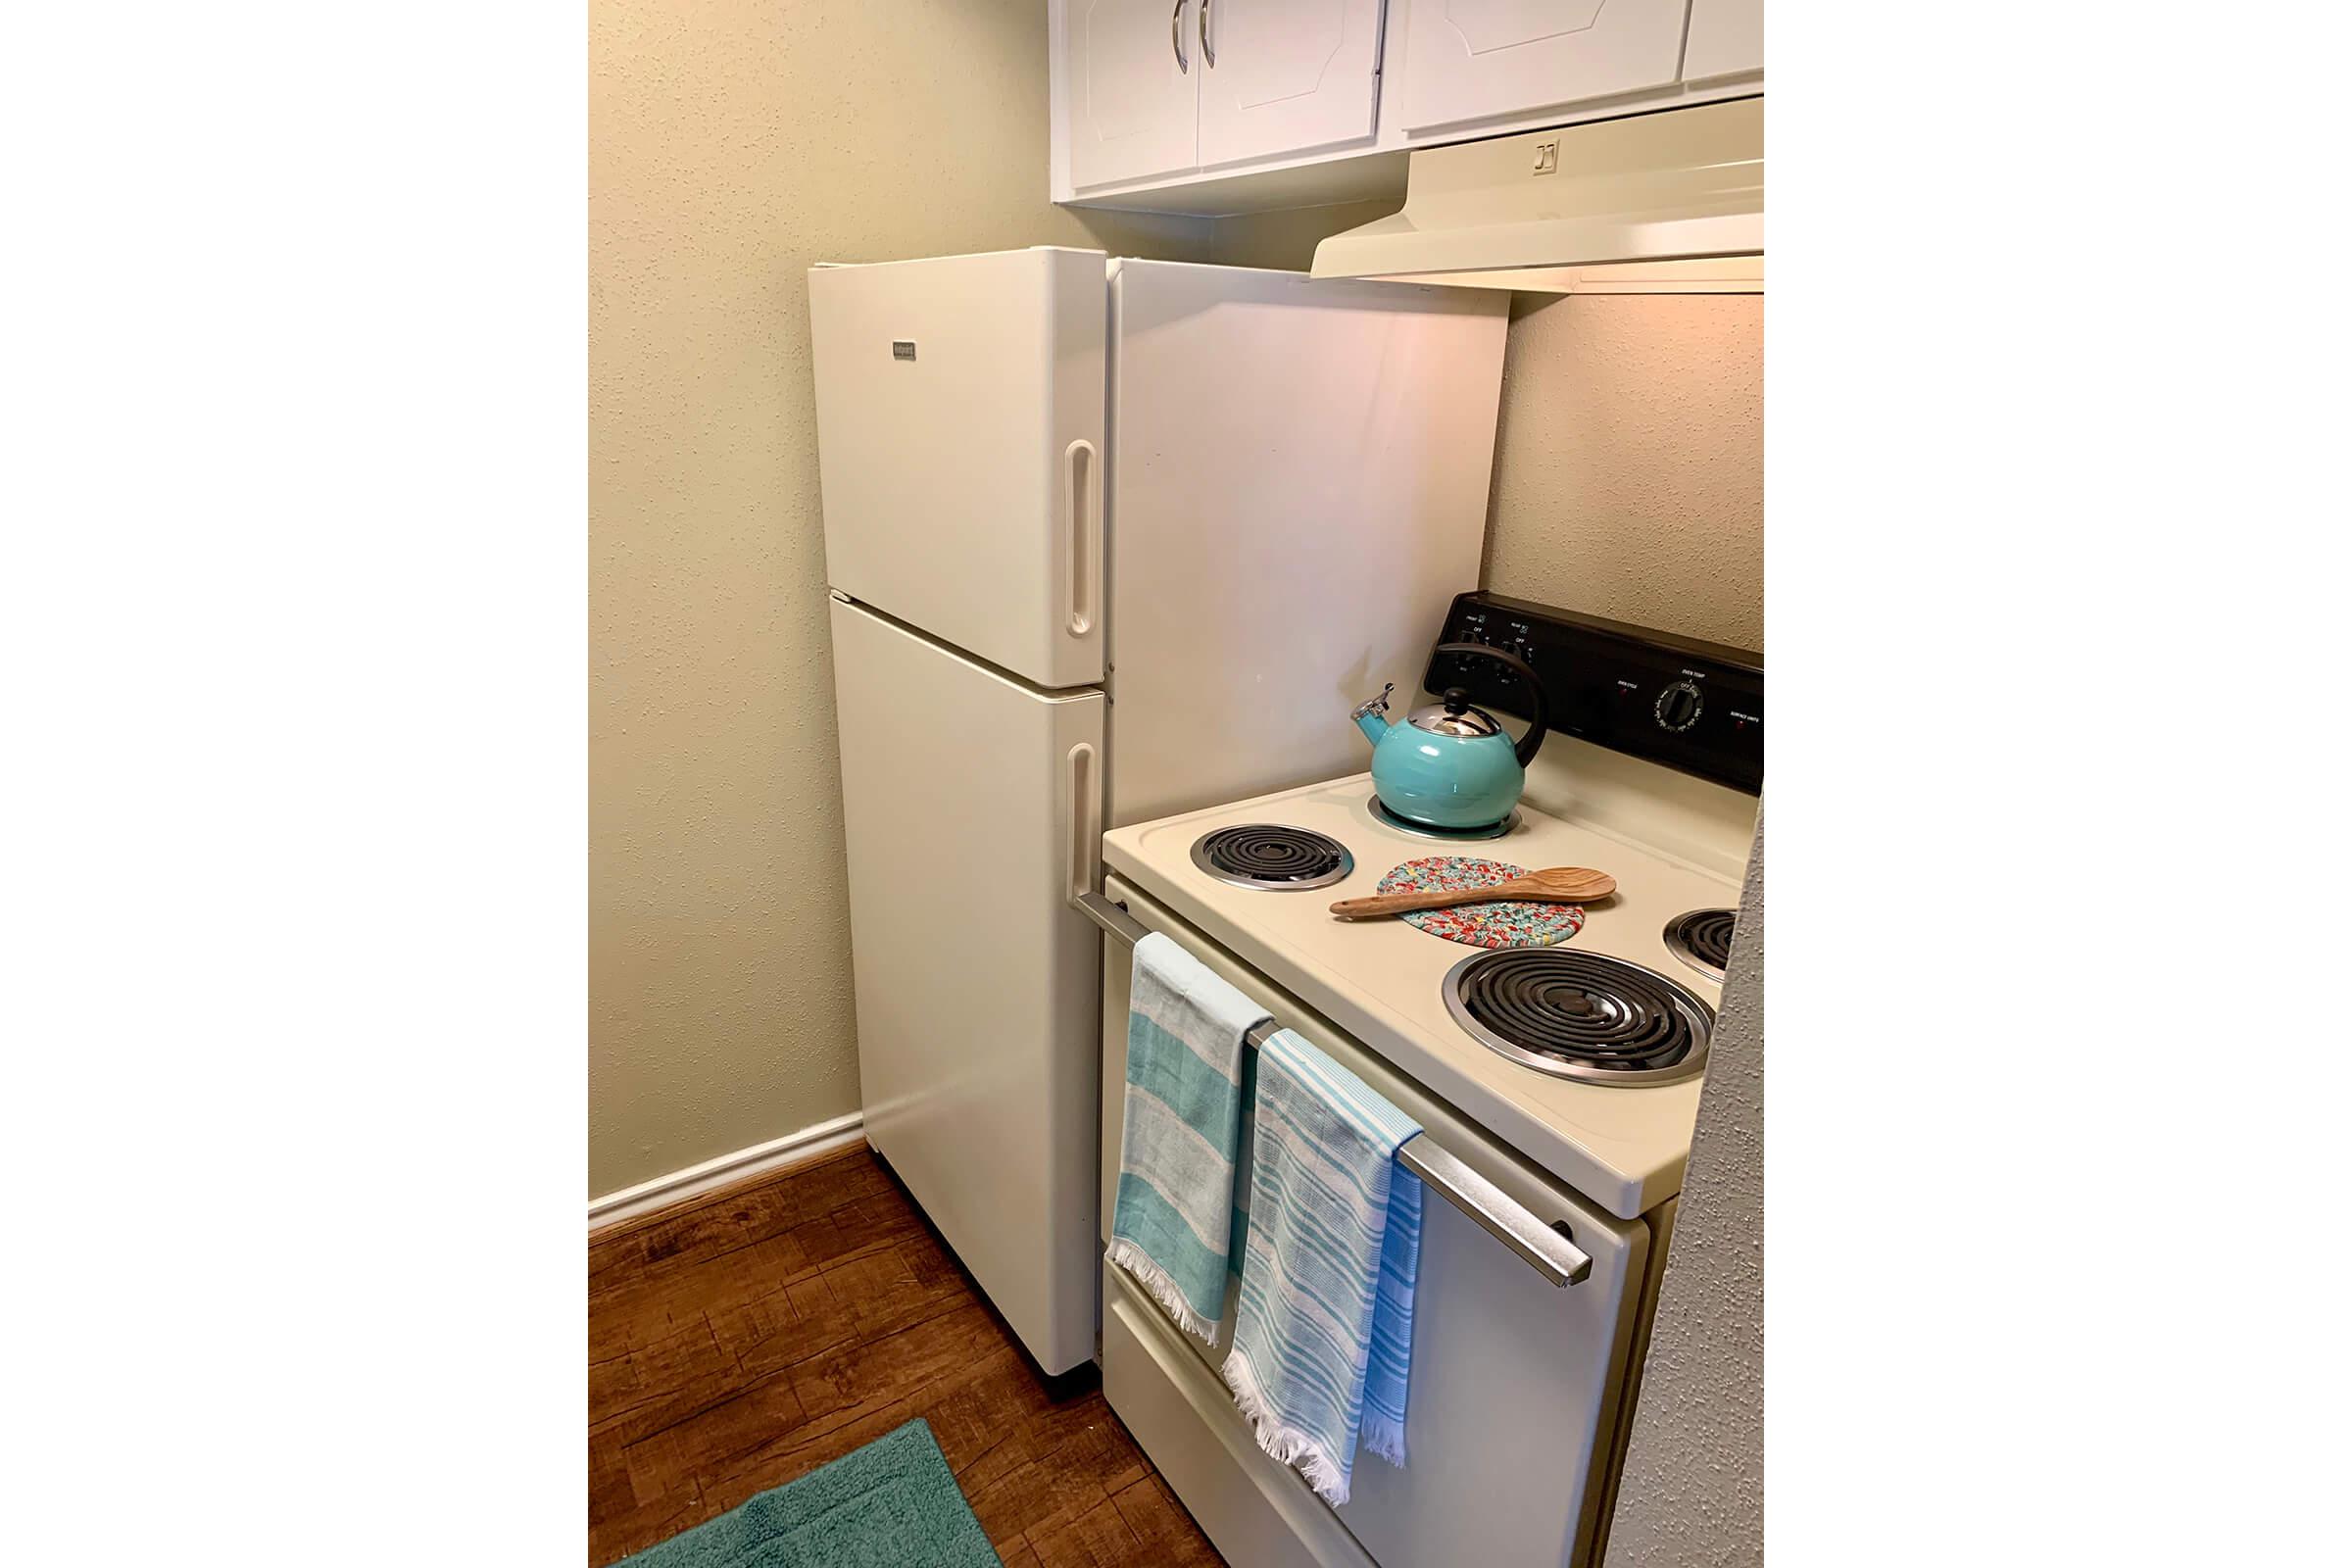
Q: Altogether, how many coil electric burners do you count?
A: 4